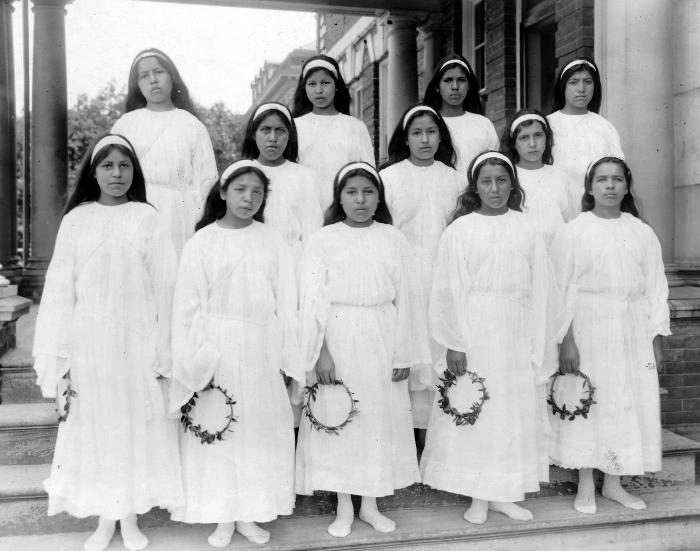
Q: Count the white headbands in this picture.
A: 12